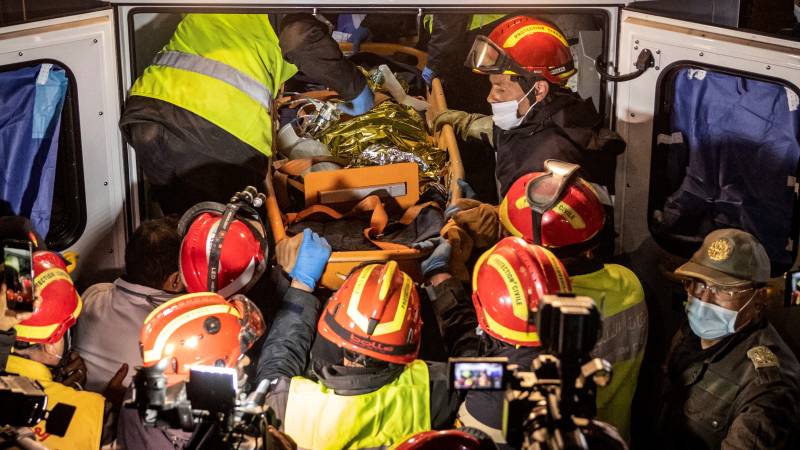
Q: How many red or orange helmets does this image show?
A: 8